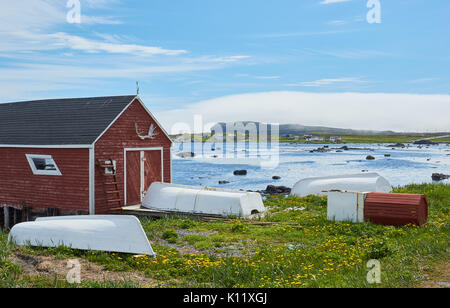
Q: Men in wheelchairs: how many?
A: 0